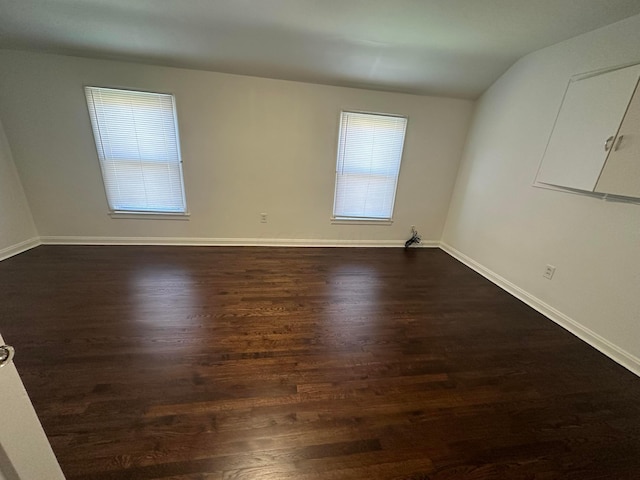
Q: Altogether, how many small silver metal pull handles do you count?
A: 2